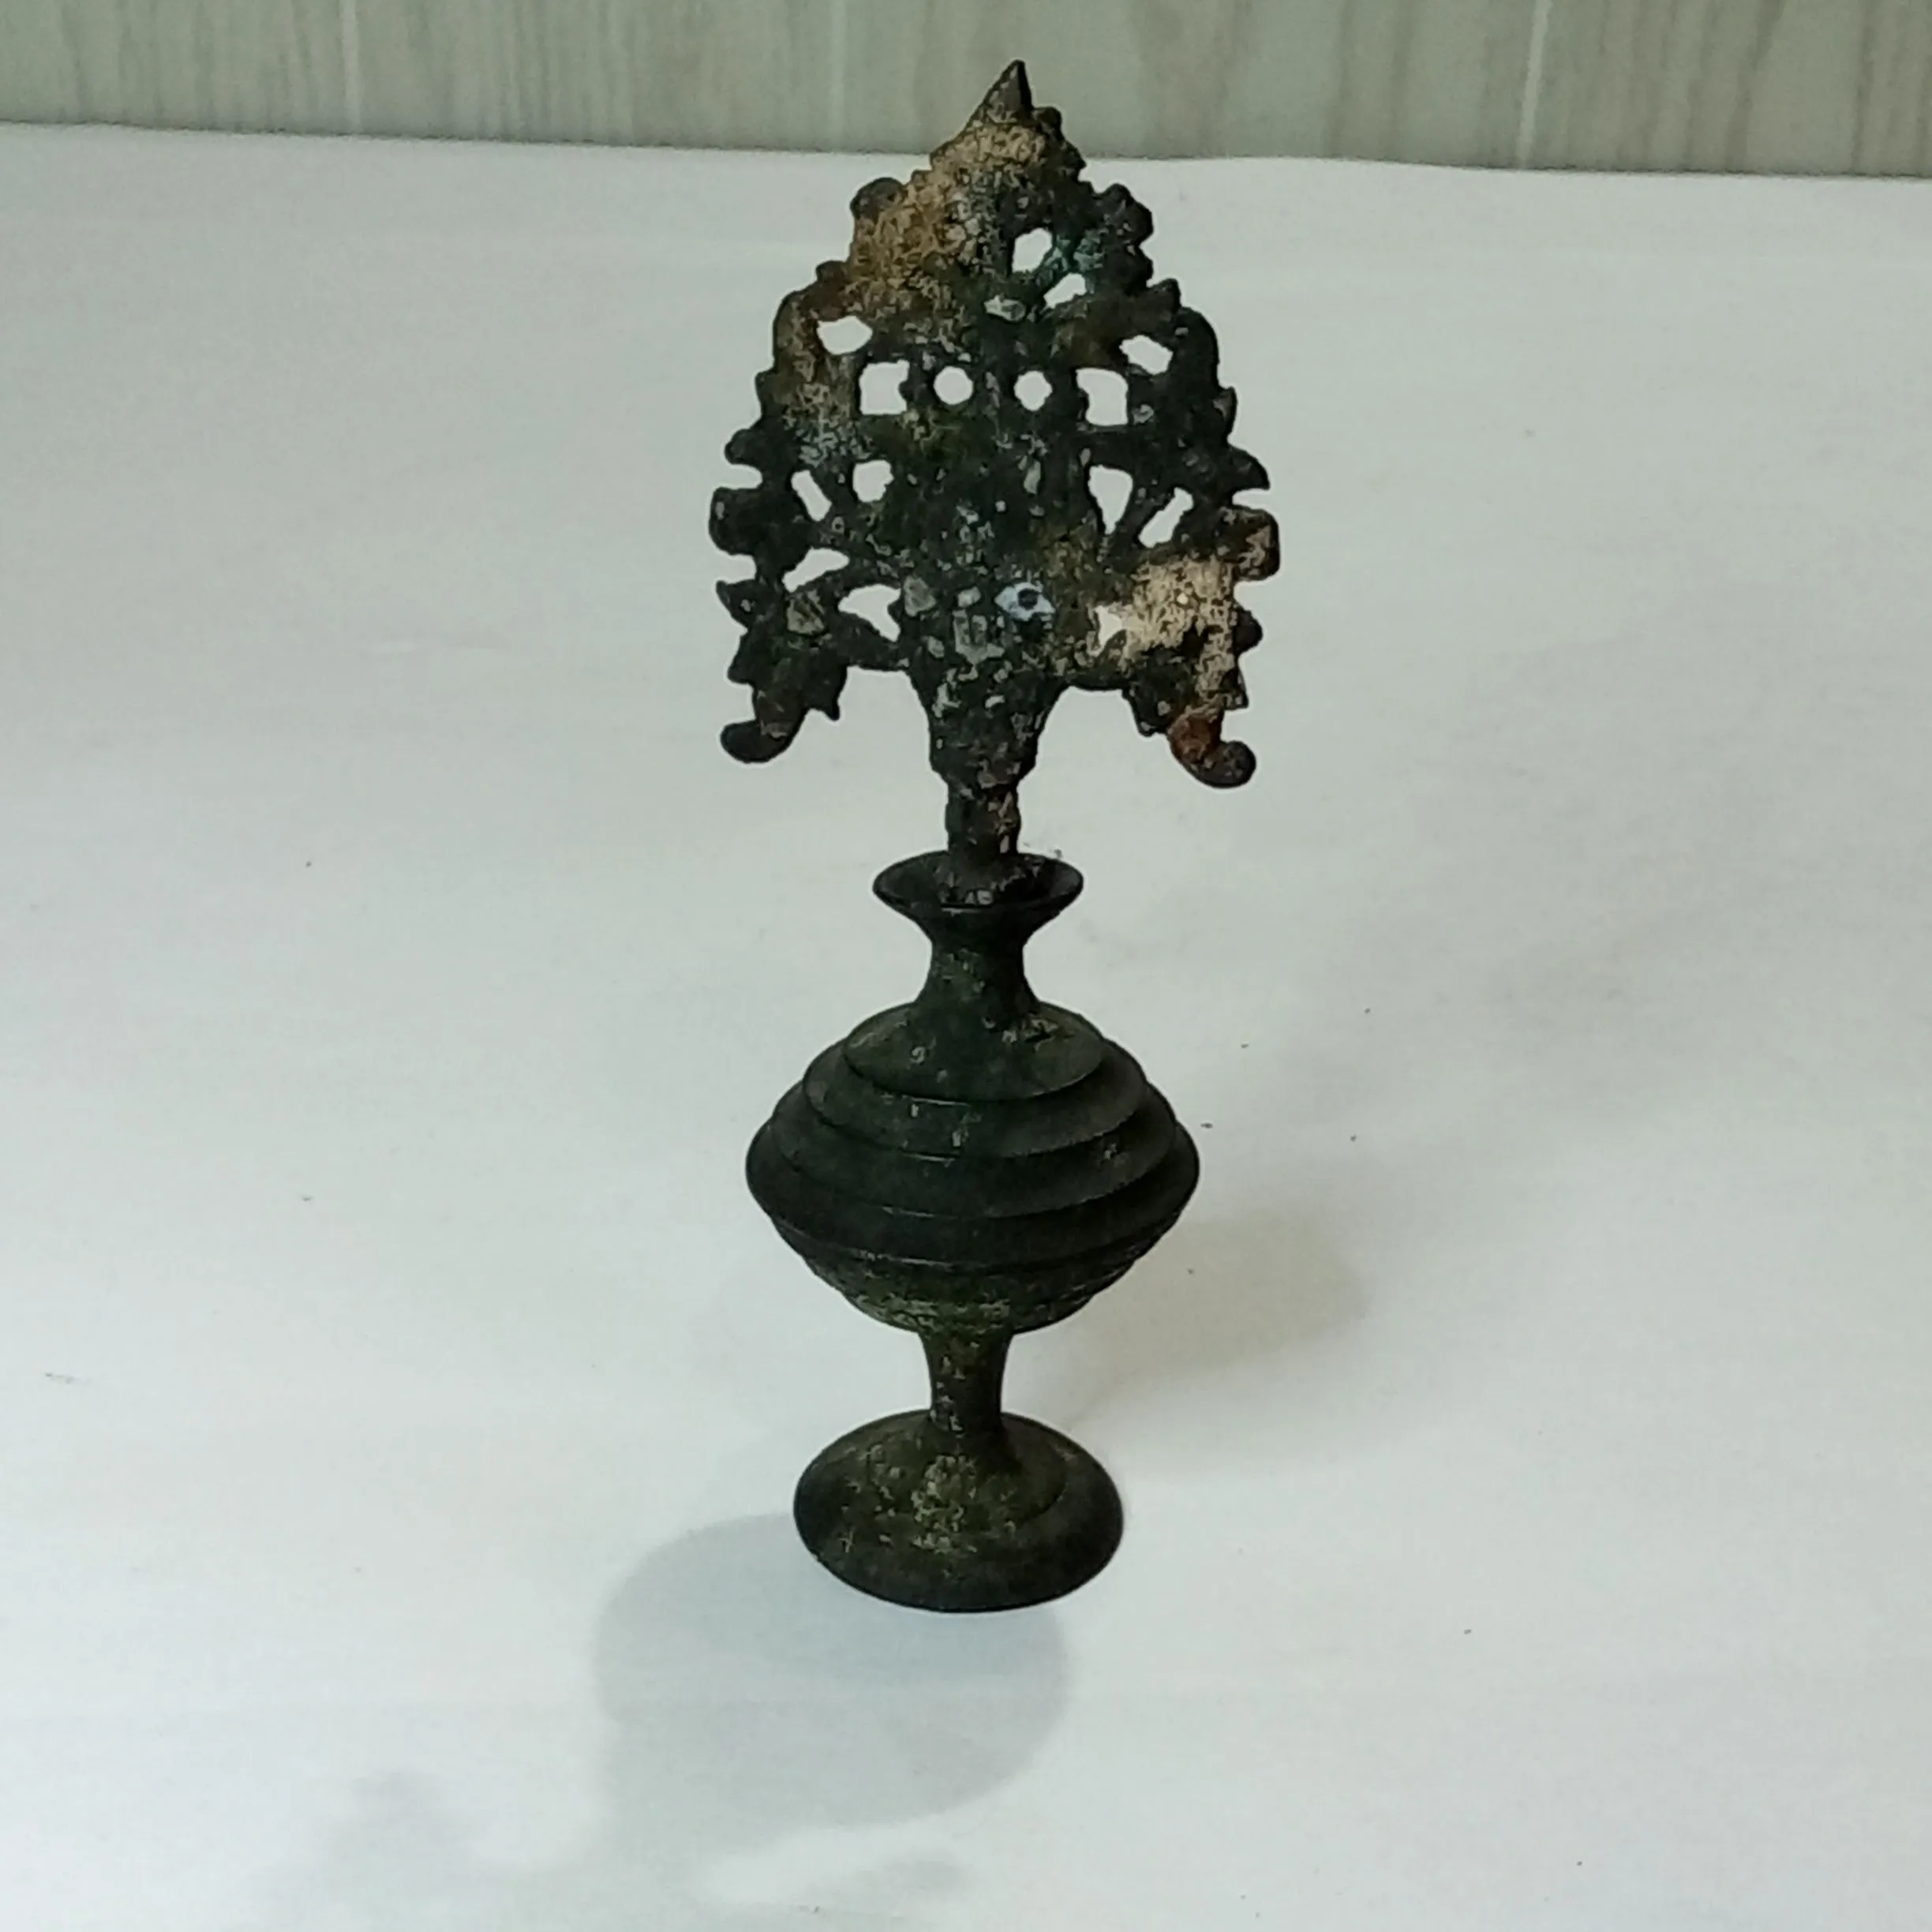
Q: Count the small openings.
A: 15